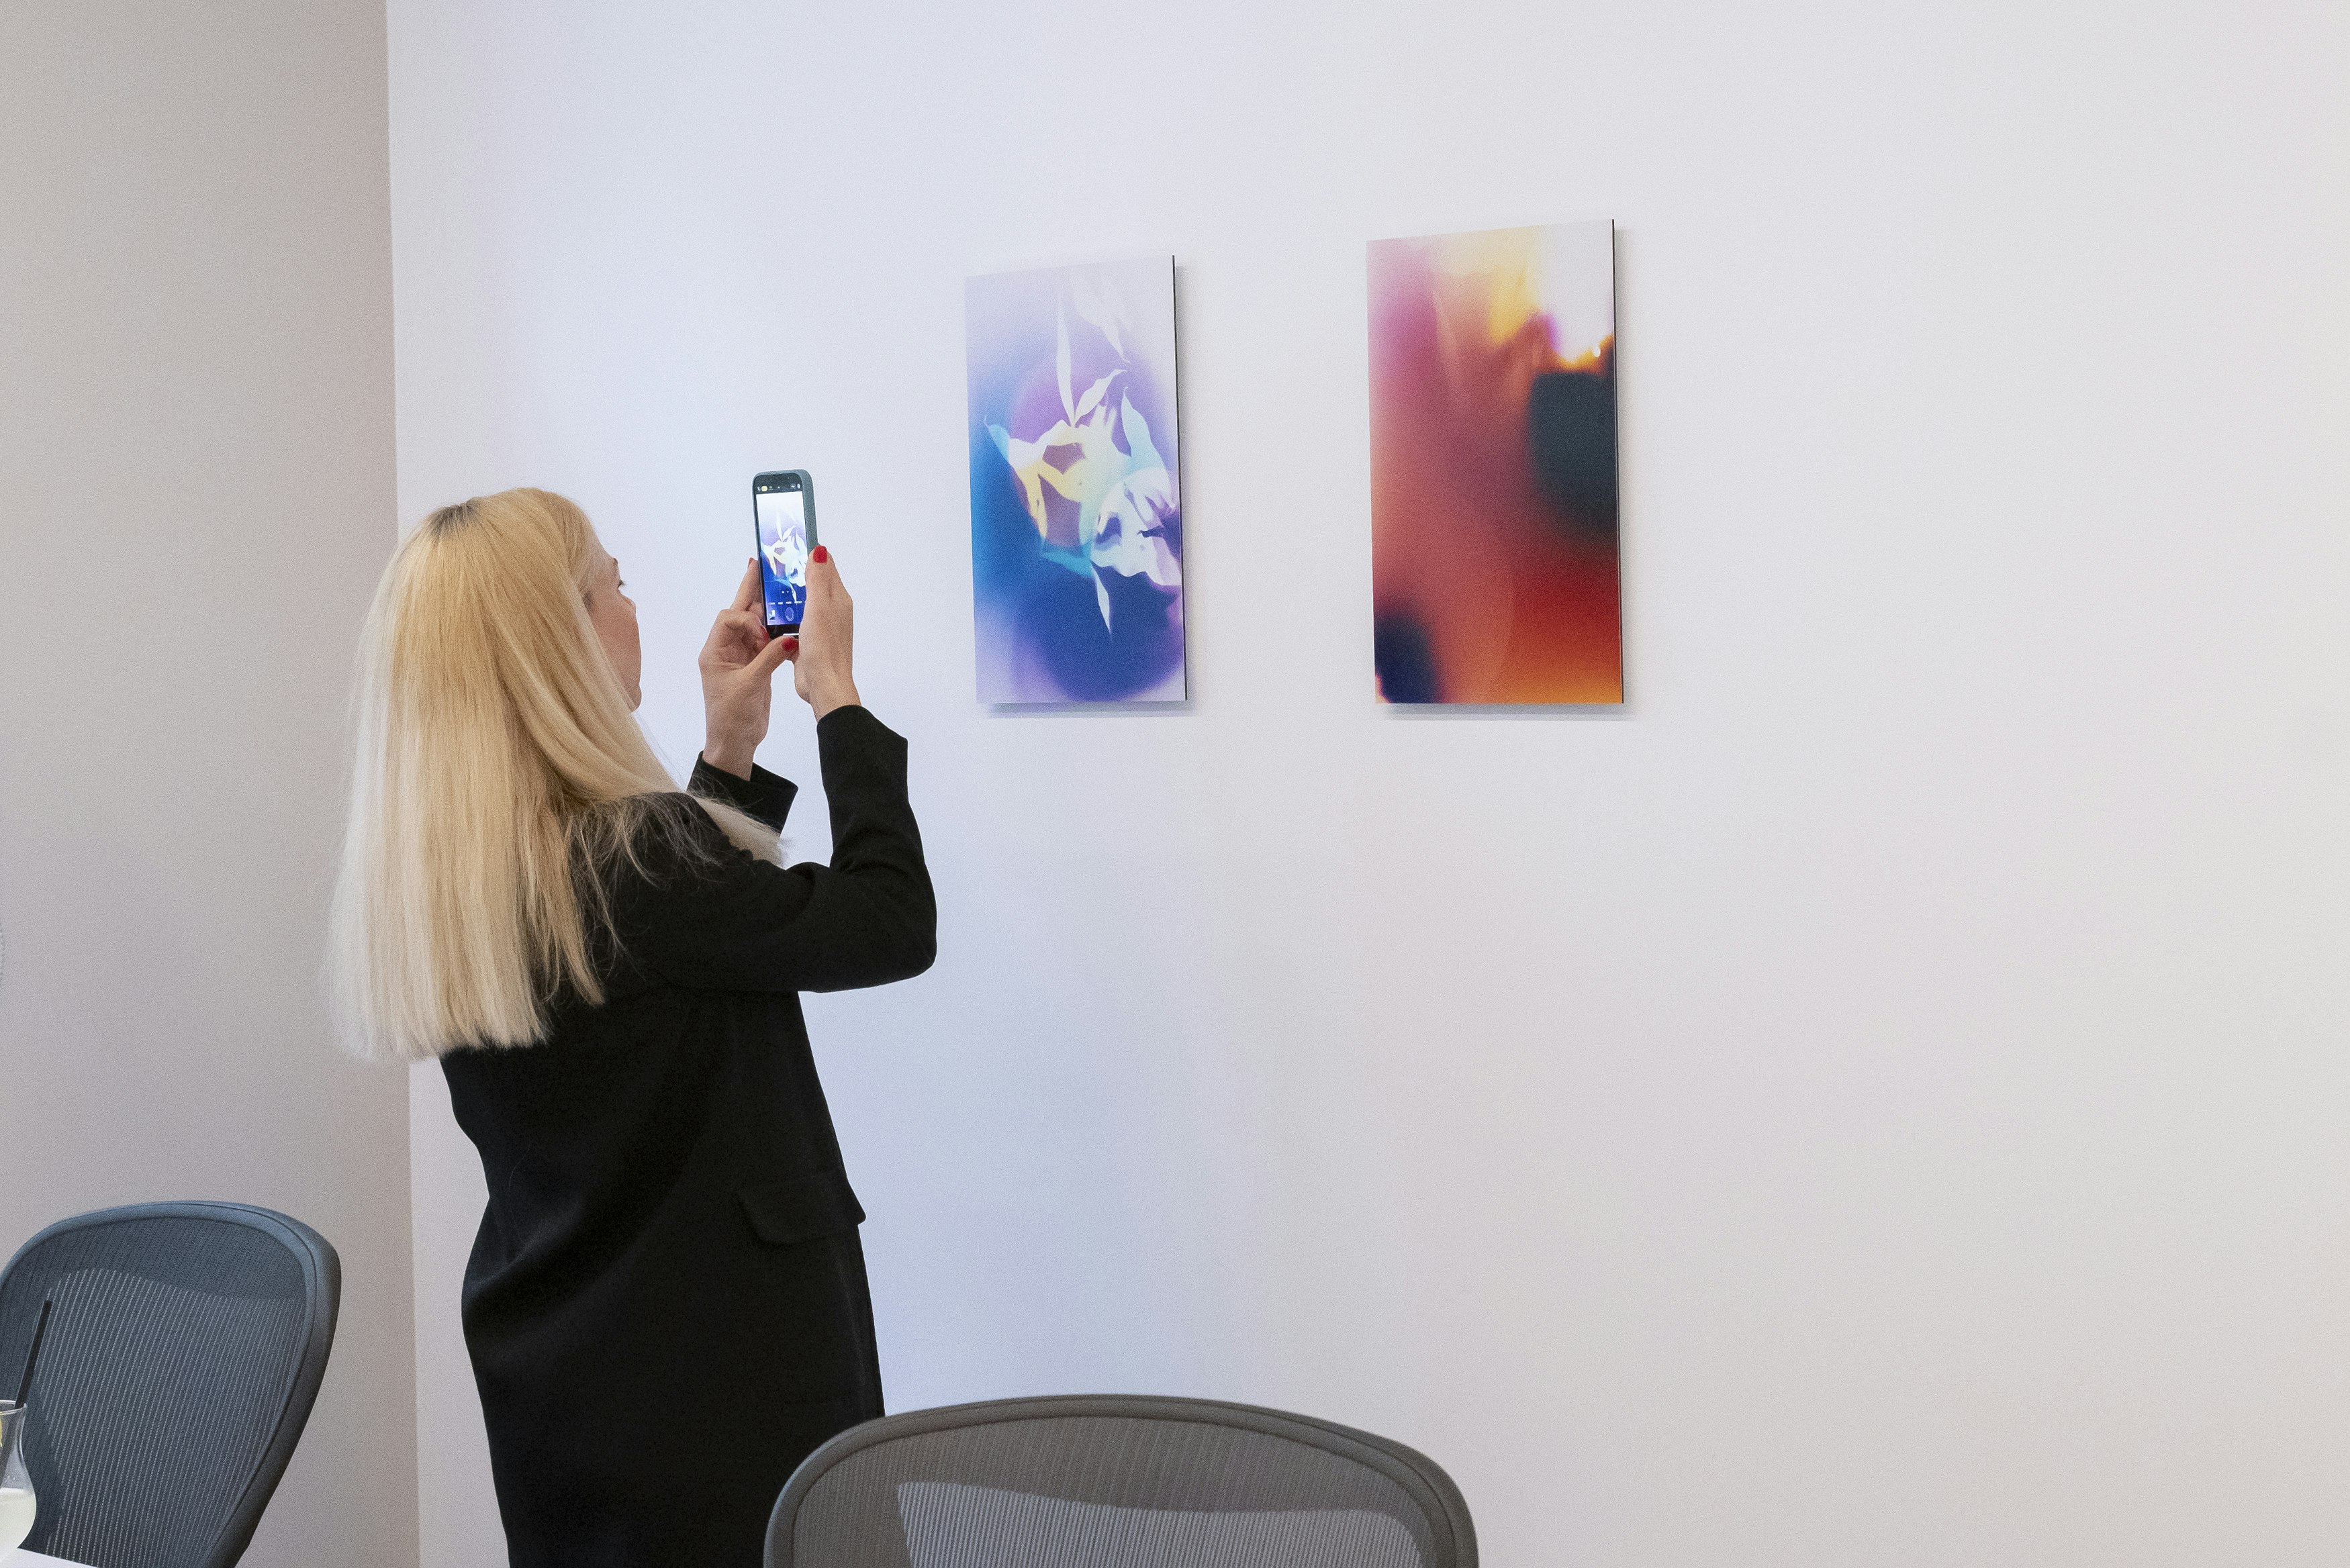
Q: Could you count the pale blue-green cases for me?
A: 1